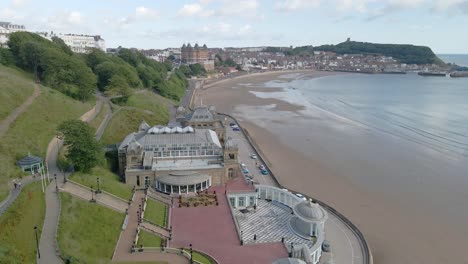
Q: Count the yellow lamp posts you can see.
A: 0